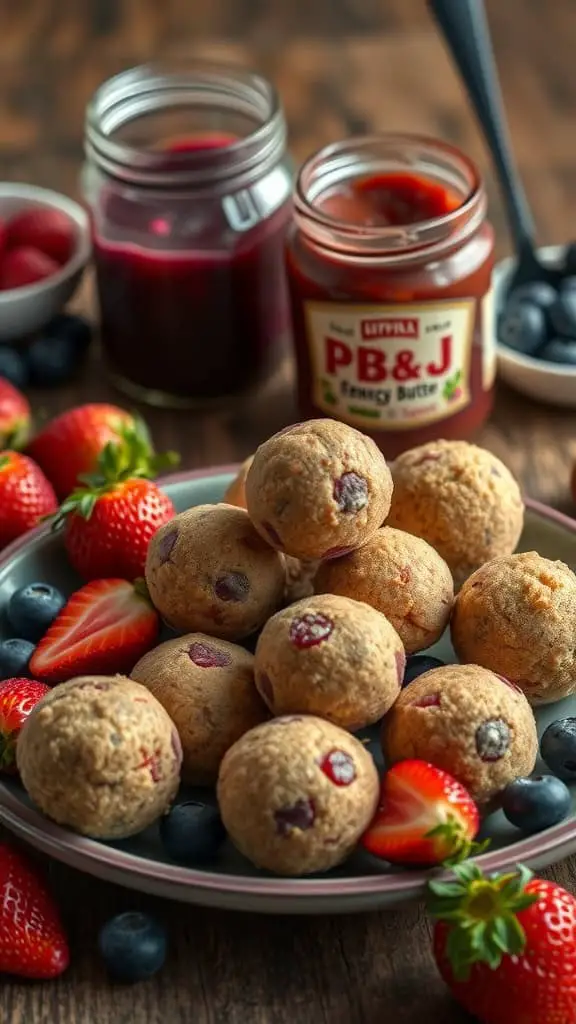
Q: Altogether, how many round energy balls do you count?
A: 11